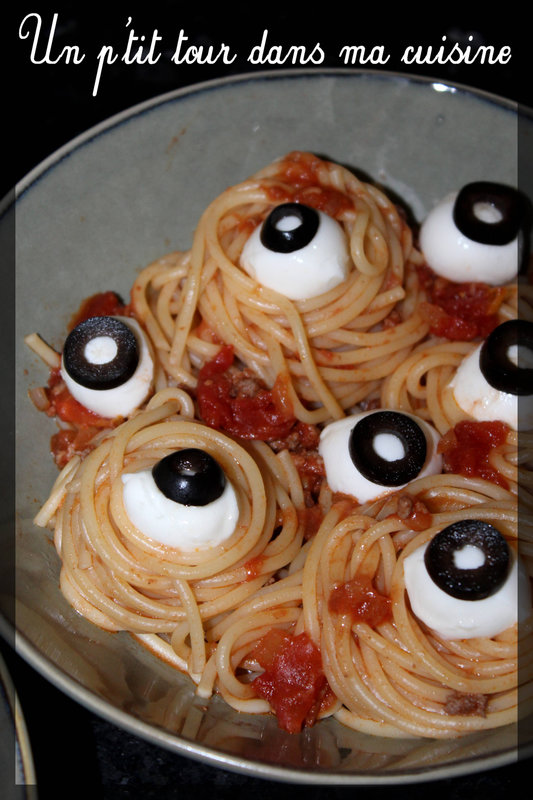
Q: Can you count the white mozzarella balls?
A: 7